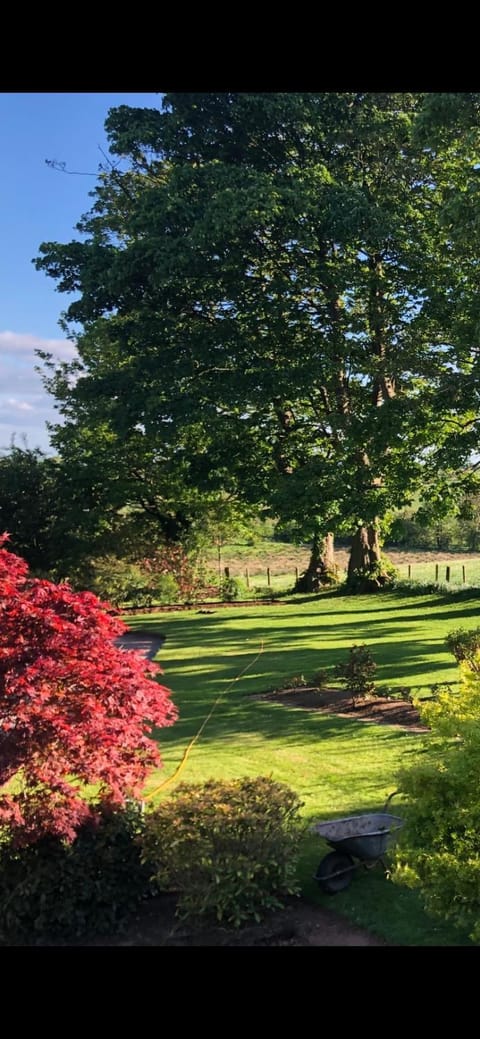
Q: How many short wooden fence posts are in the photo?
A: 8